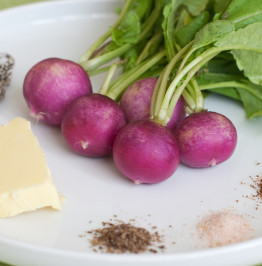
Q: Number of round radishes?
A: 5